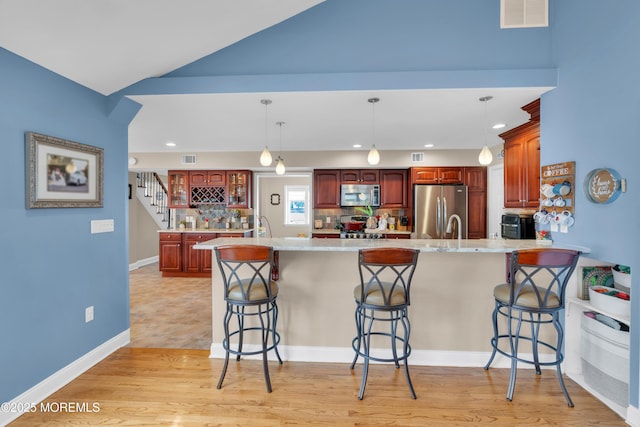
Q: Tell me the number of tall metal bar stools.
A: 3